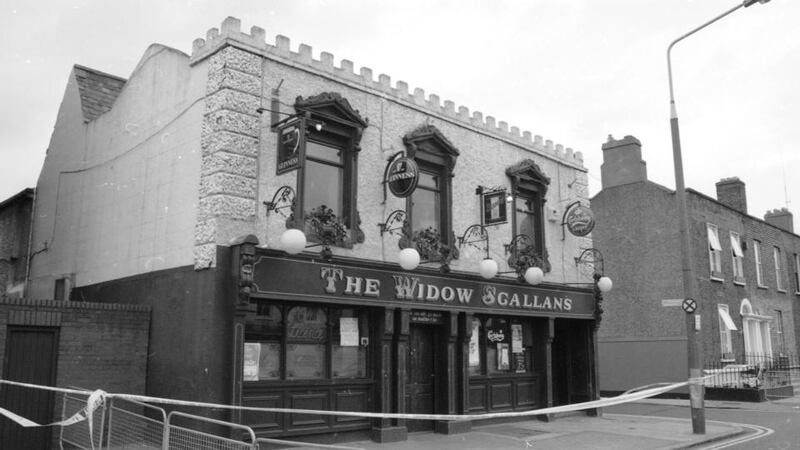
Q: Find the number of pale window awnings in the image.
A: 3